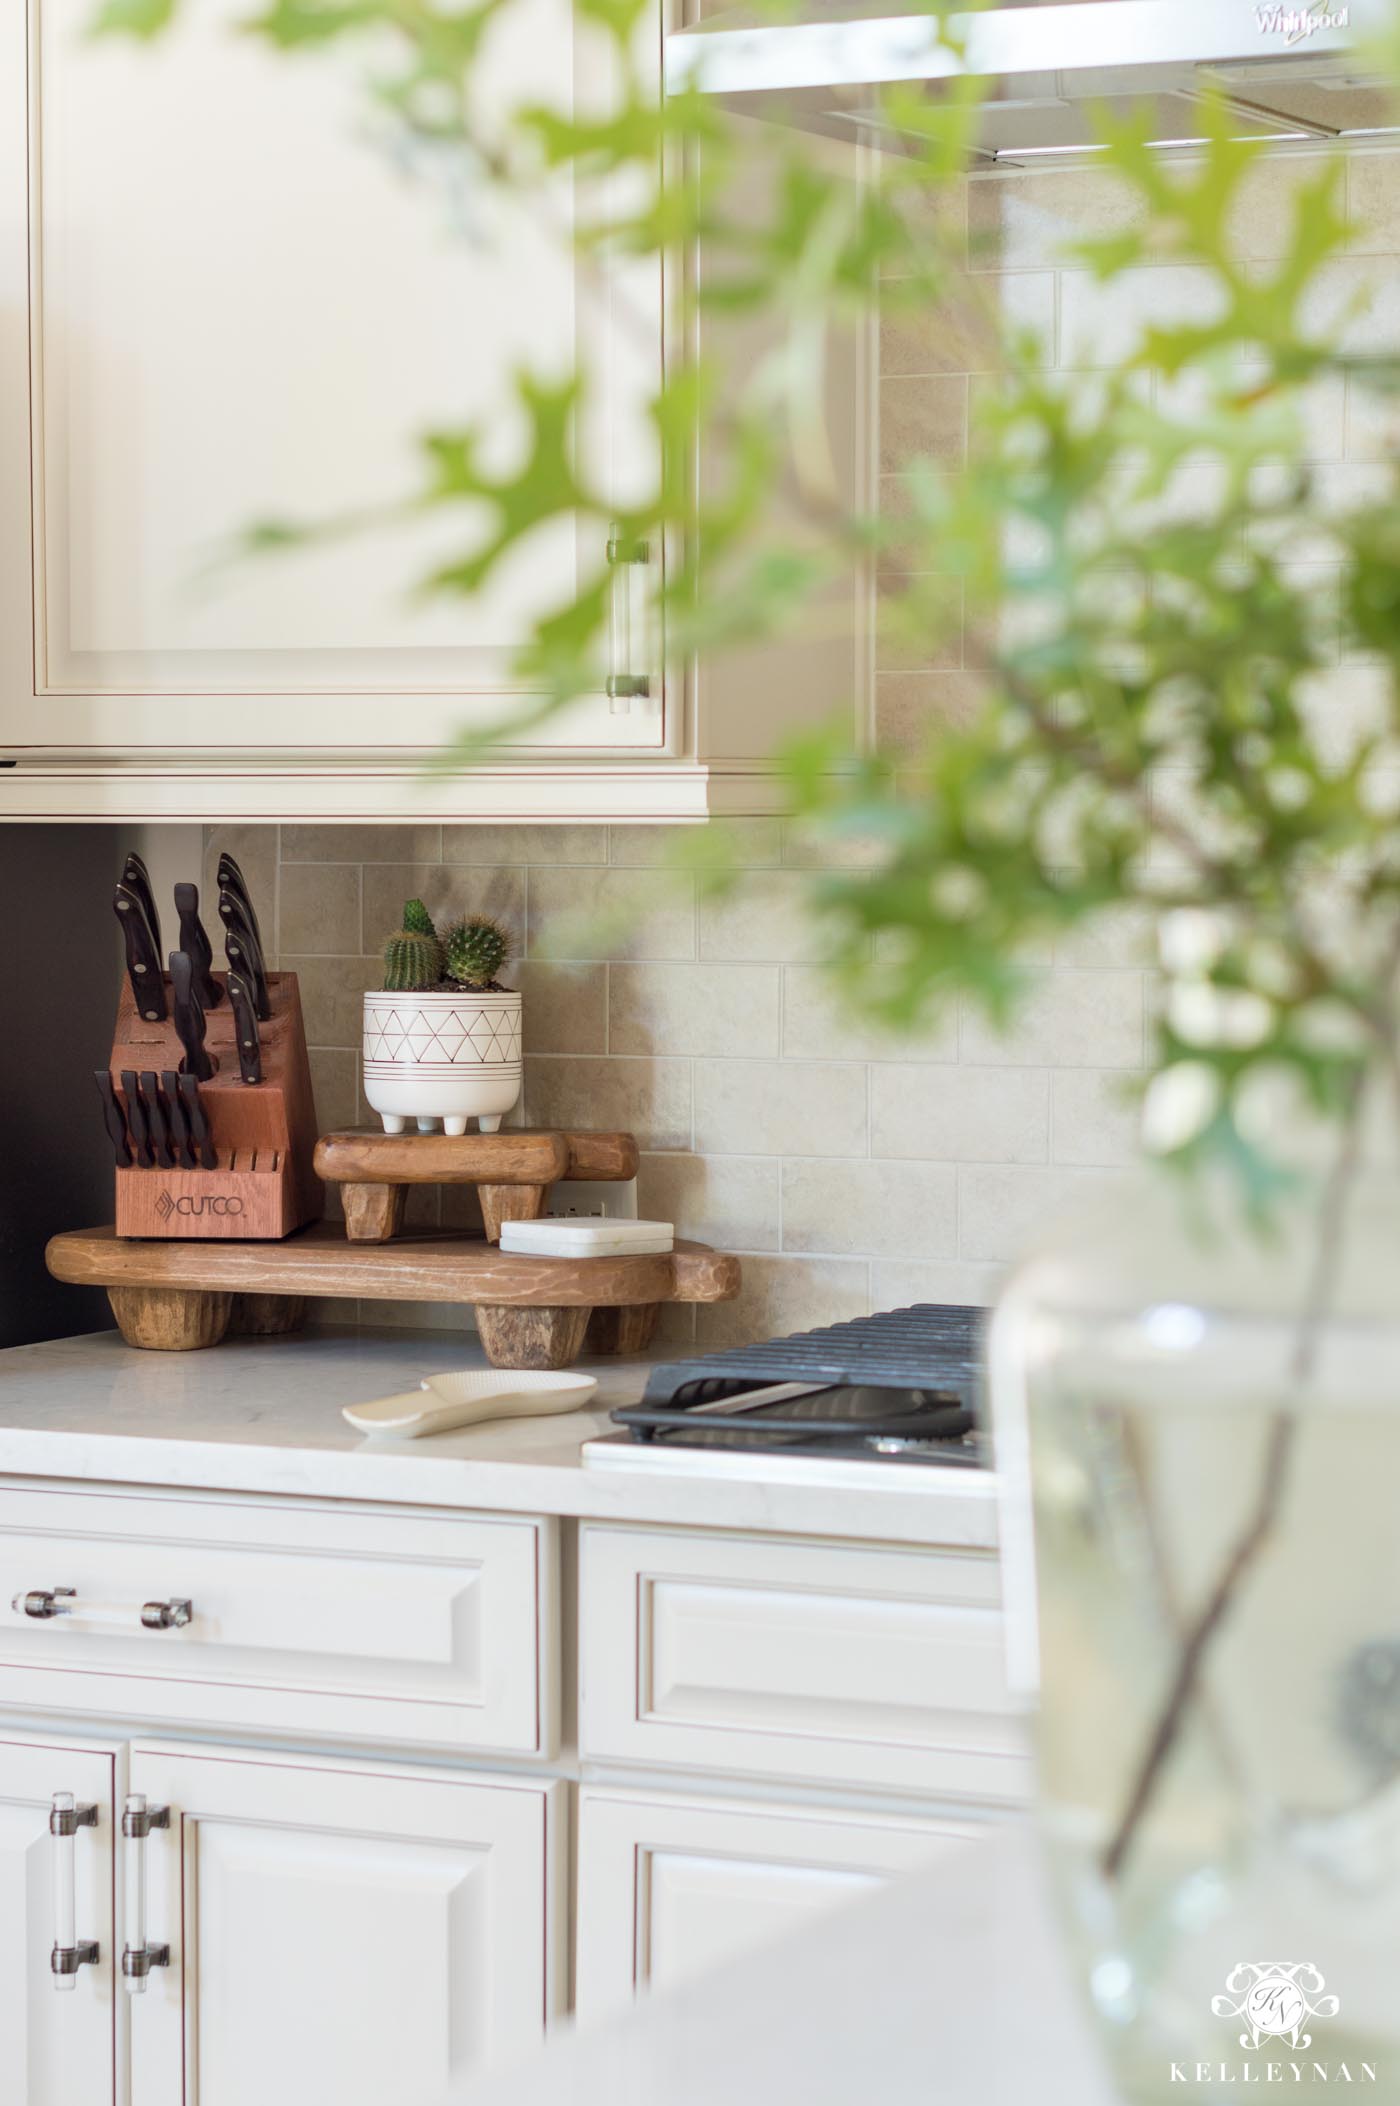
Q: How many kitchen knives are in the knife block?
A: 13